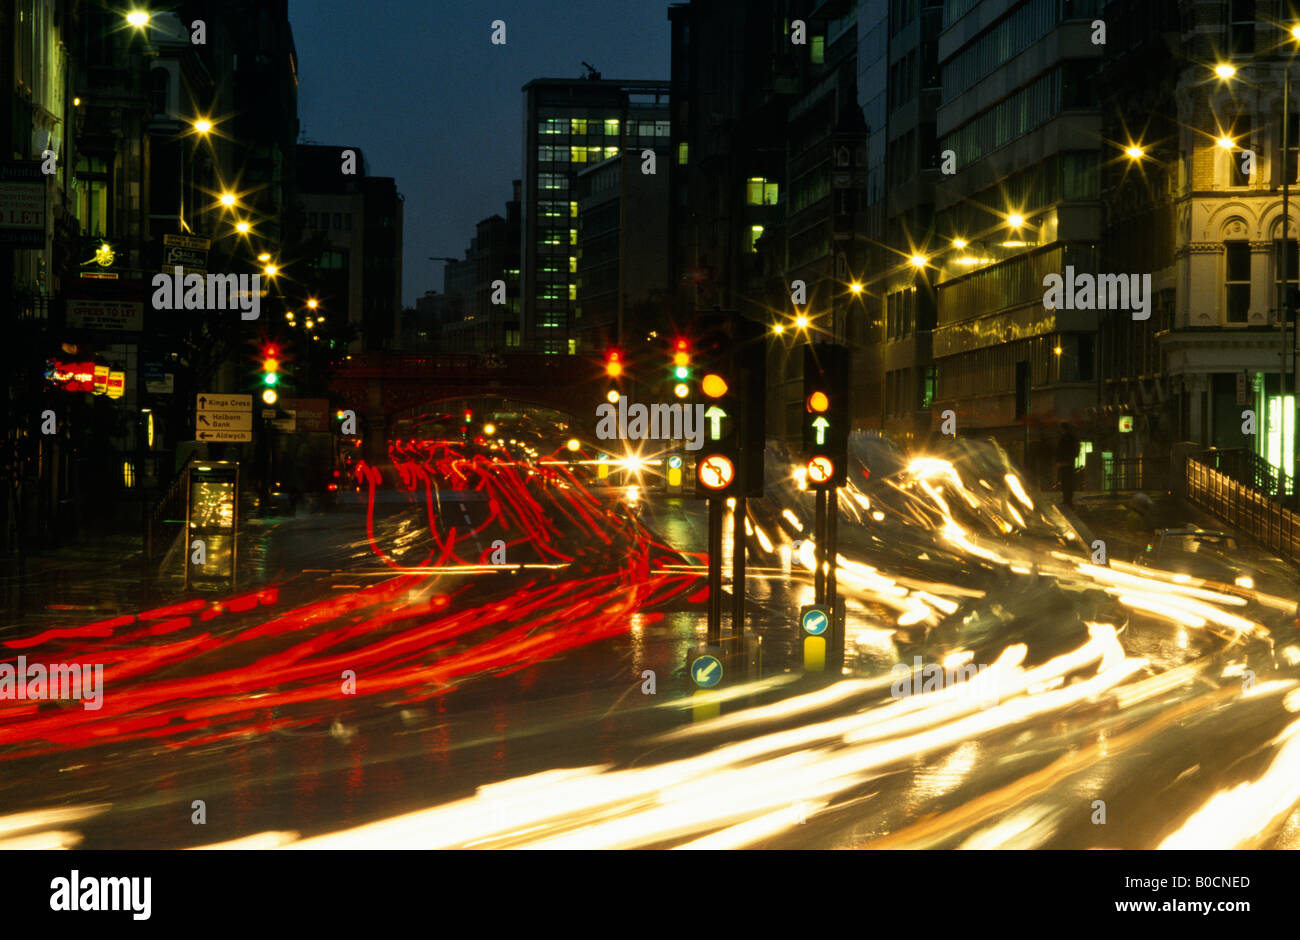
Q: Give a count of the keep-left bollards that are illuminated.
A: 4